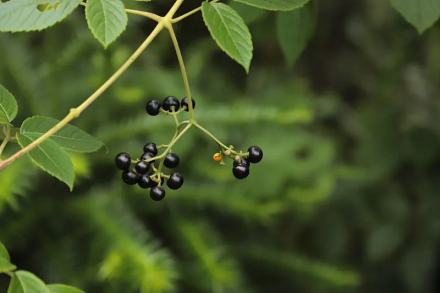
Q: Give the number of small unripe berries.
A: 1